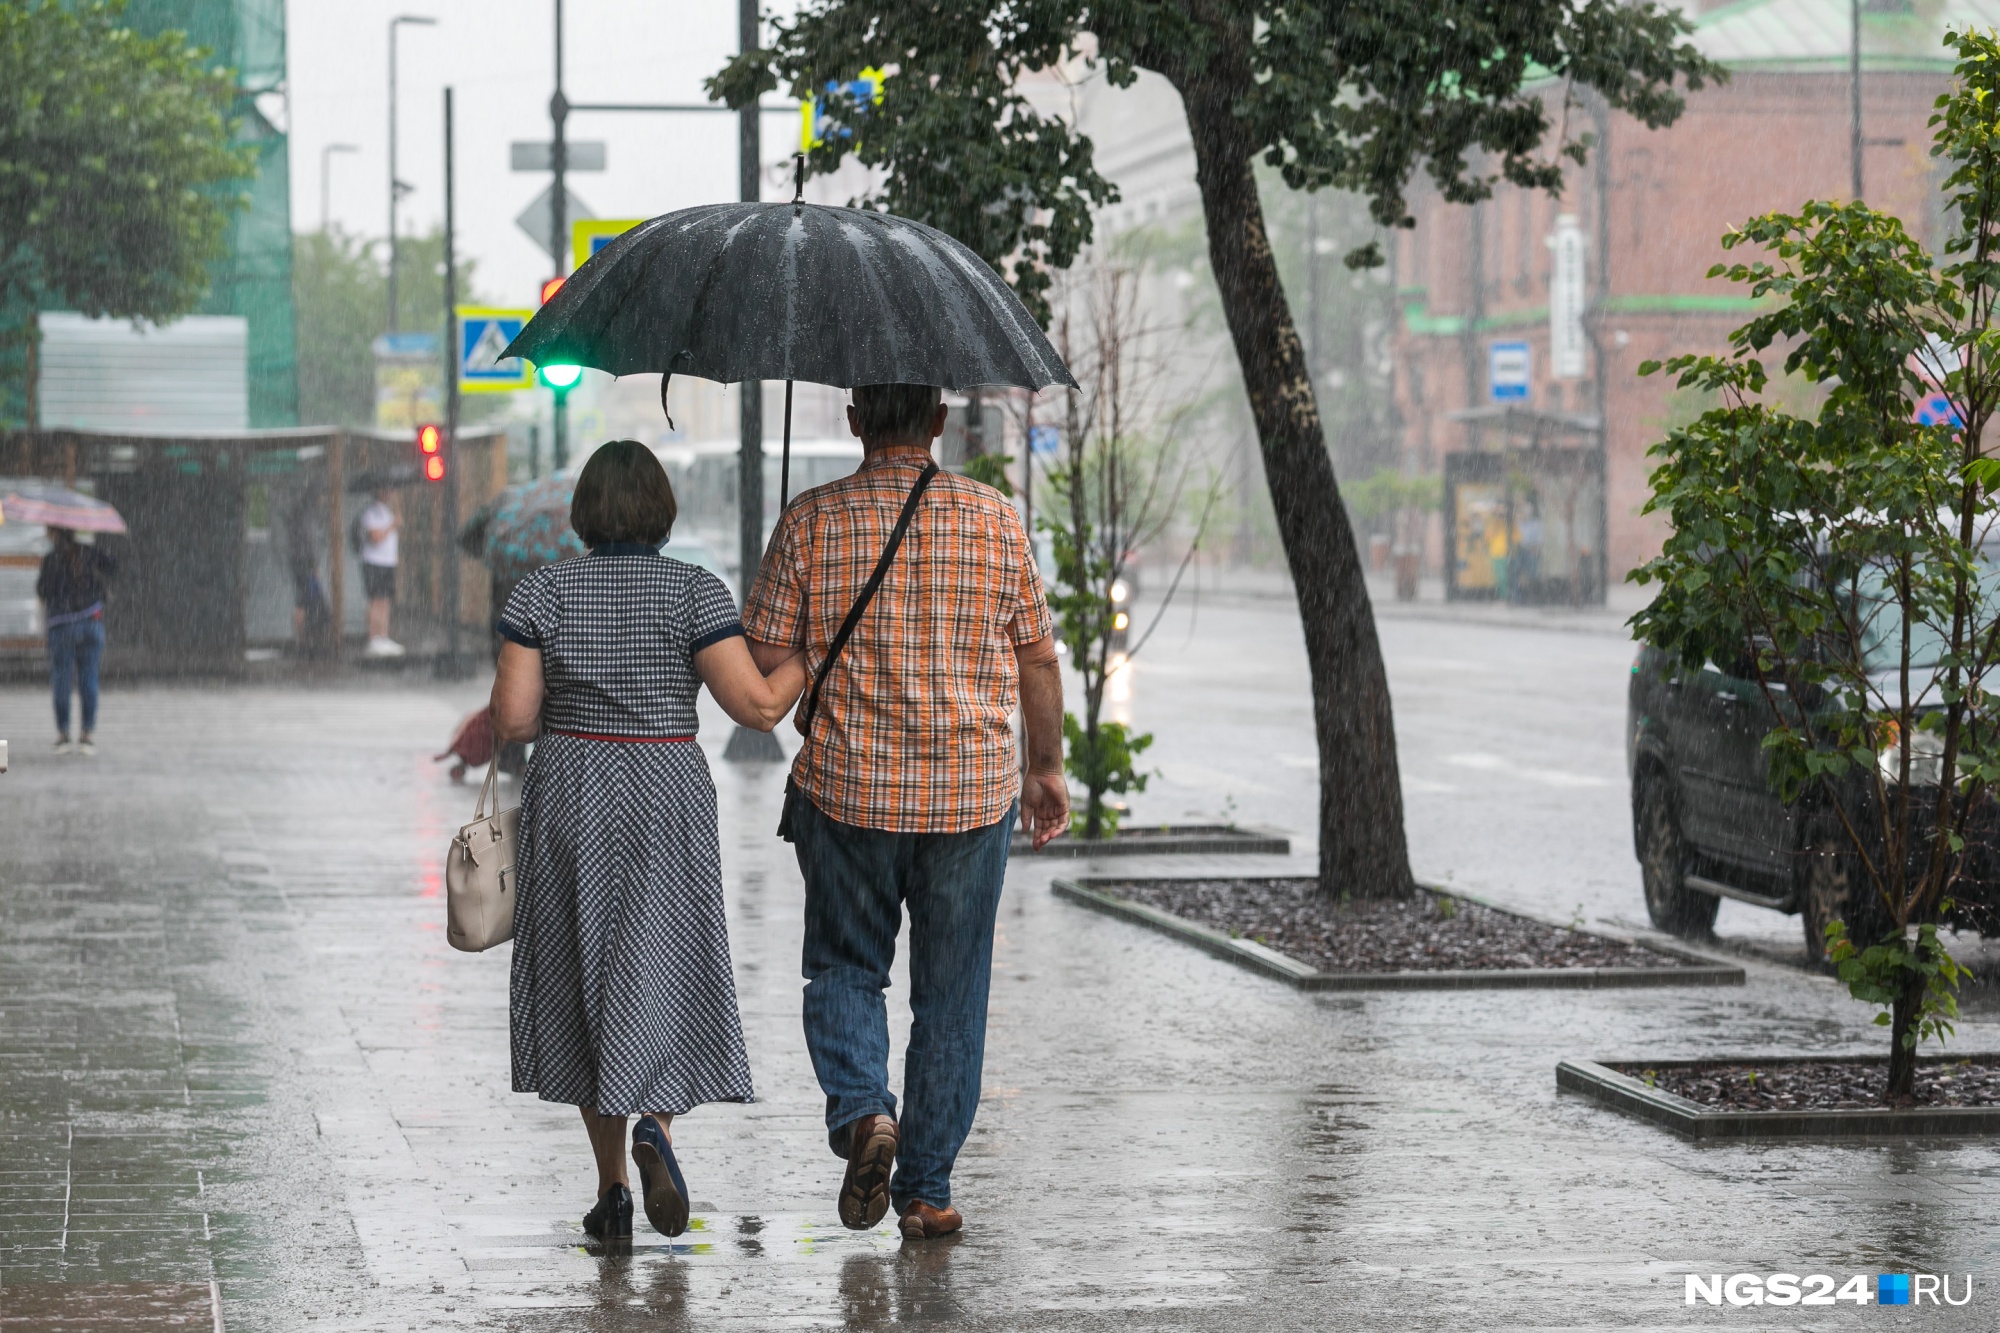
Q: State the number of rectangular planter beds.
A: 3